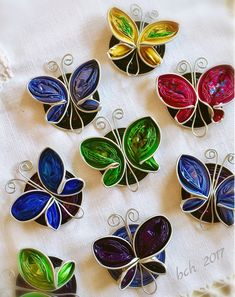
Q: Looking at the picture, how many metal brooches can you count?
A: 8